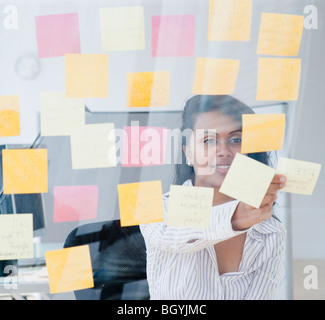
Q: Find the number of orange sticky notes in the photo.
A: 11